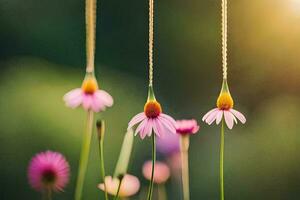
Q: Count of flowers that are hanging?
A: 3